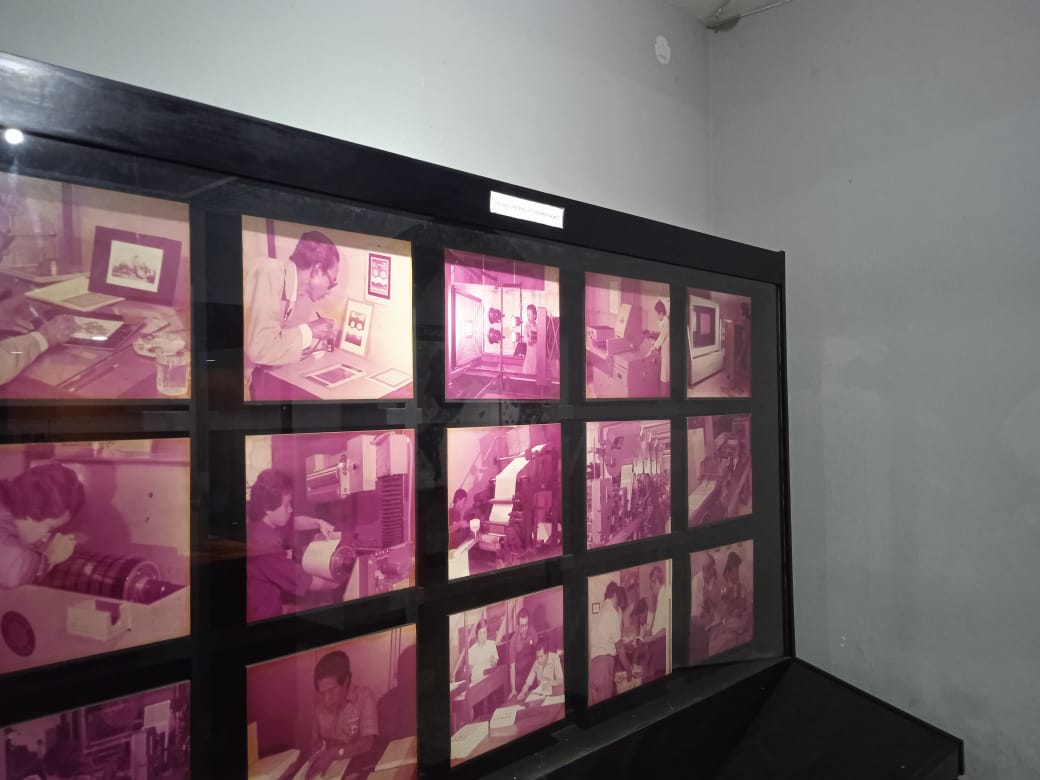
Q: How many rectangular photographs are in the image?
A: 15